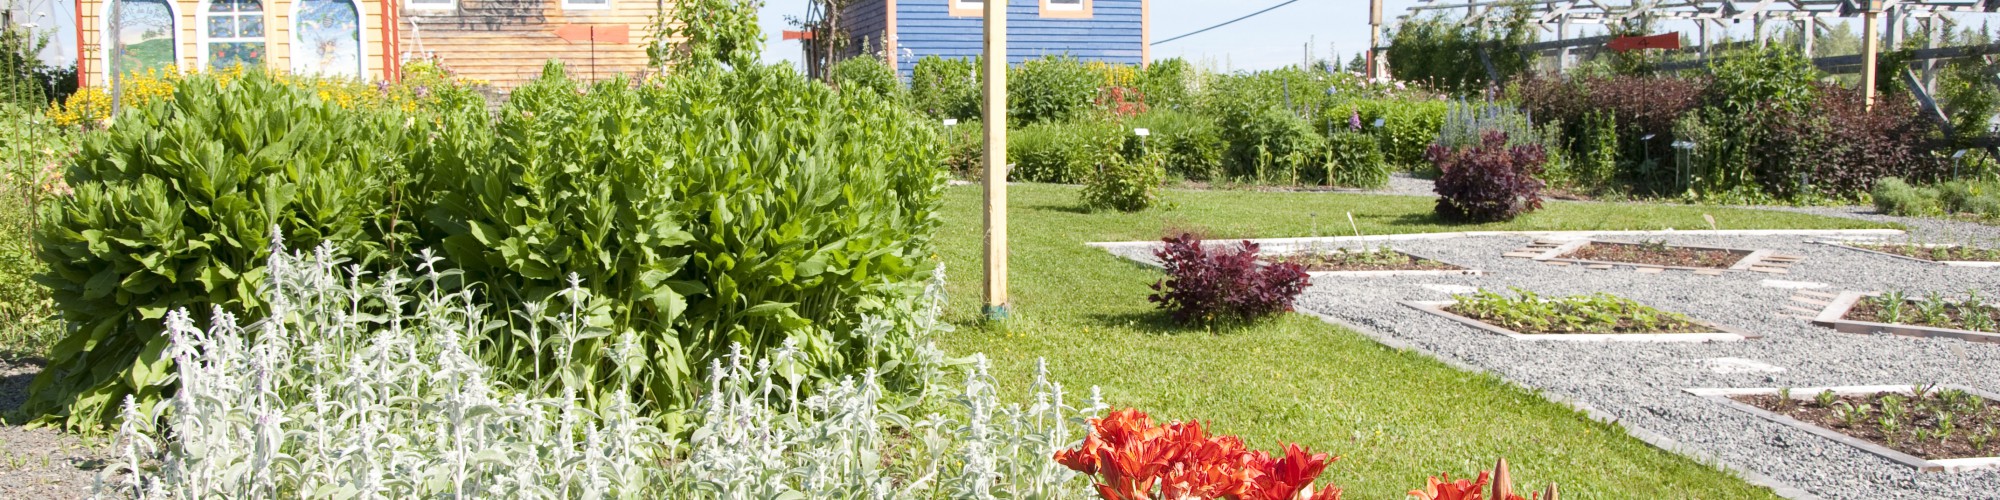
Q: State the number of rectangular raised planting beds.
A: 6